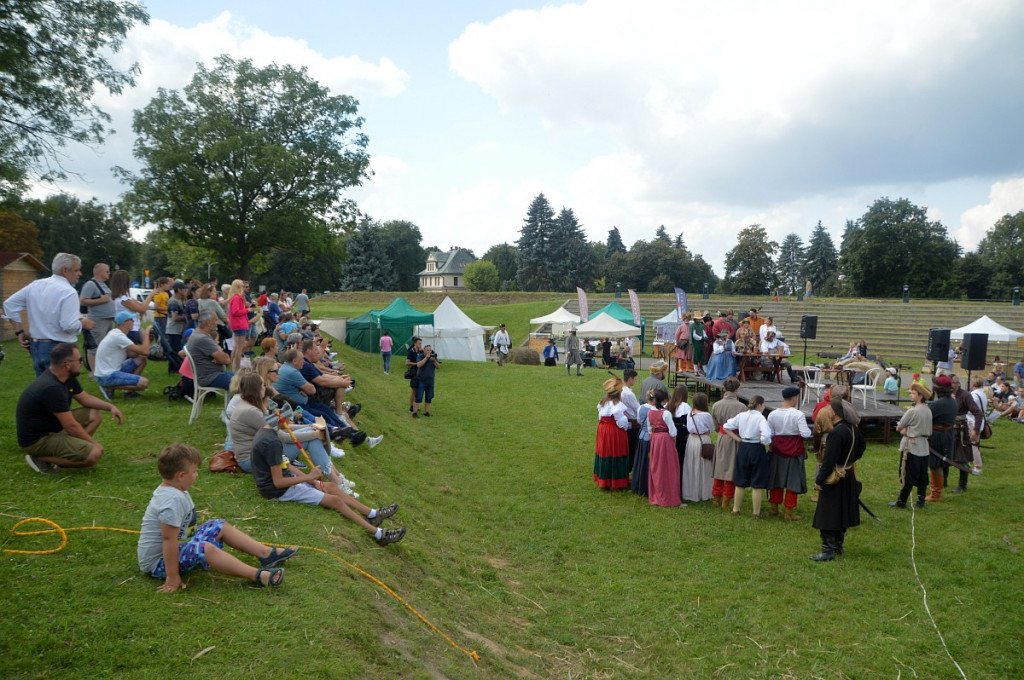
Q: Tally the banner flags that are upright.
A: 3